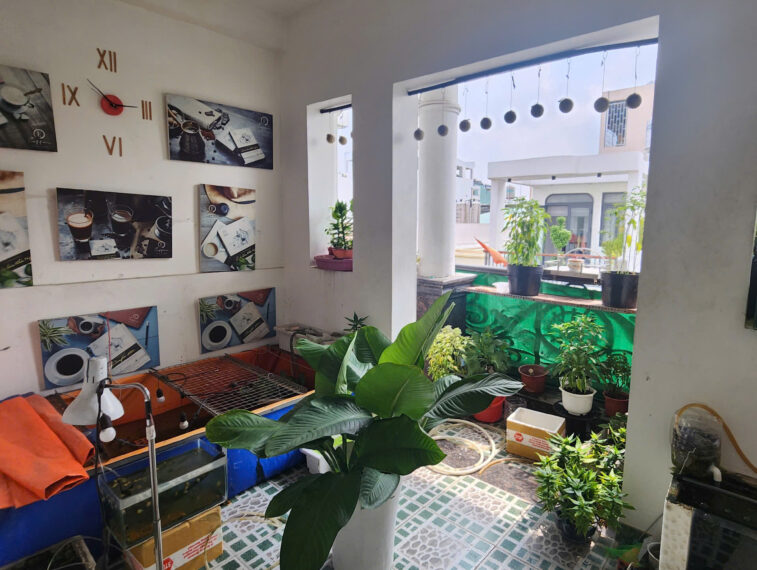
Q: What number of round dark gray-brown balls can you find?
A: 11